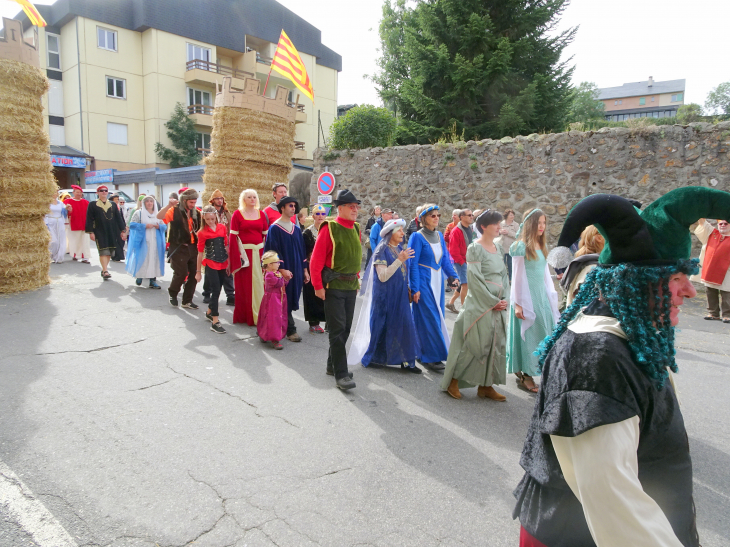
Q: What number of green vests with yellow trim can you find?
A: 1